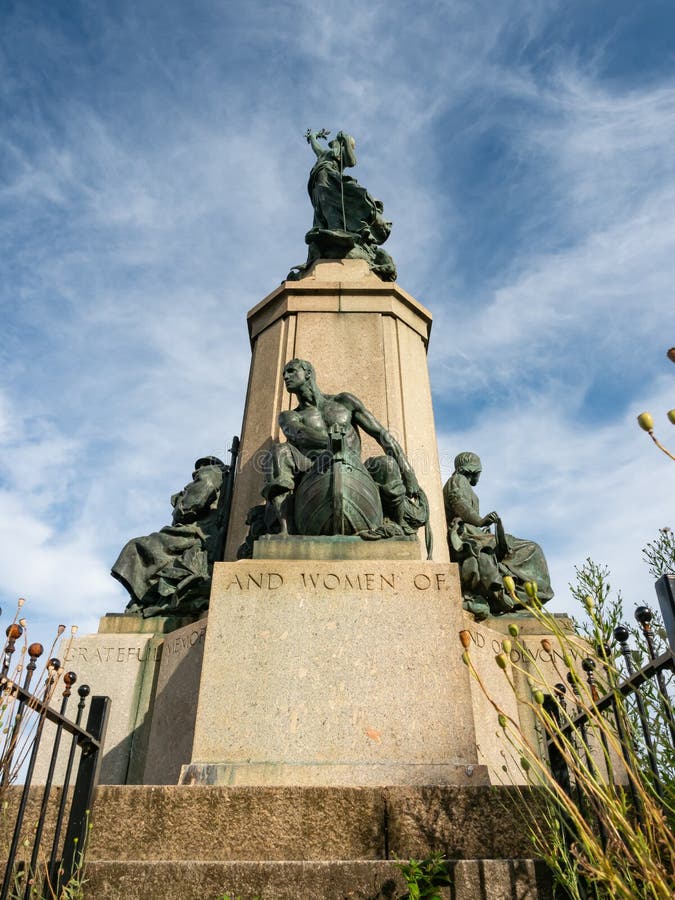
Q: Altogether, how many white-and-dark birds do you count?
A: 0